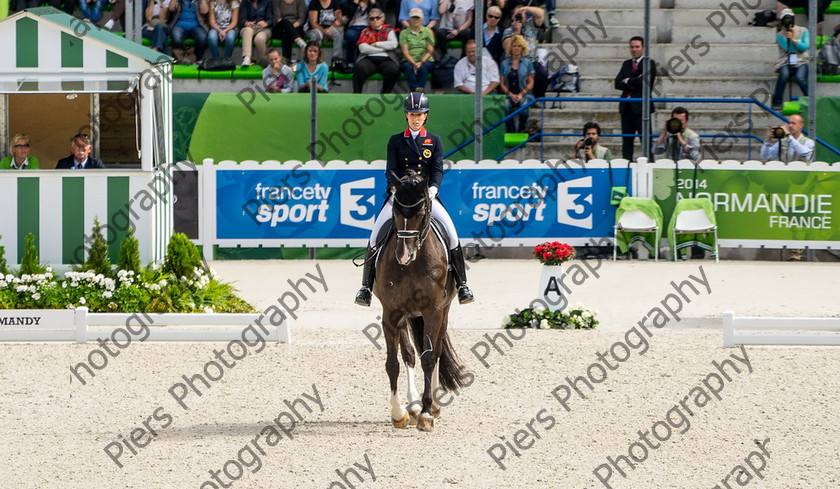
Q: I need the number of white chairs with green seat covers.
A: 2